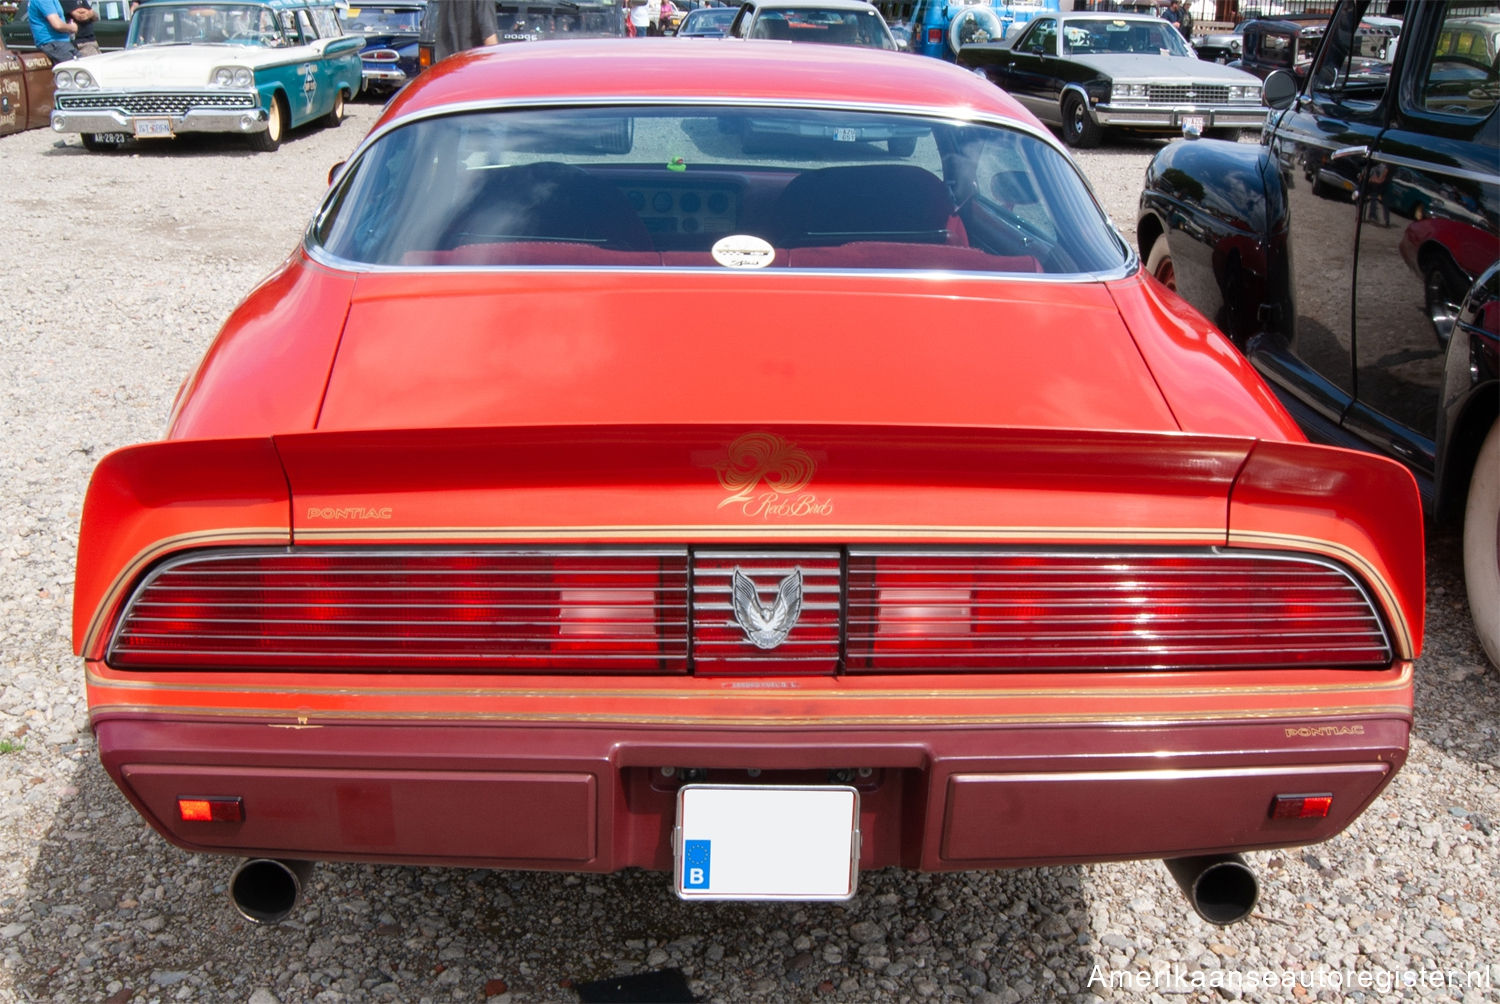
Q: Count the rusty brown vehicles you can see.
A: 1